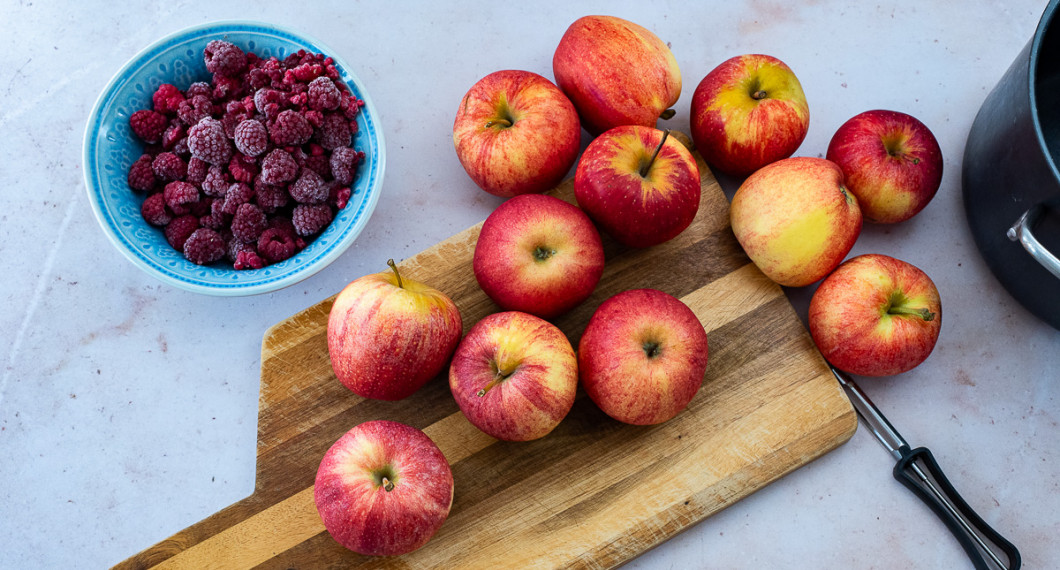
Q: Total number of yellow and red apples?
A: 12